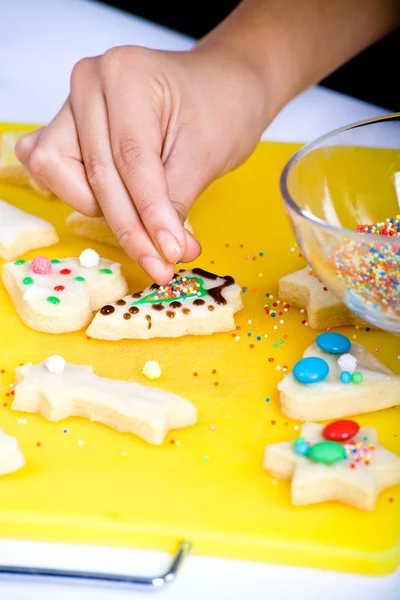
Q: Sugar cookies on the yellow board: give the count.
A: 10